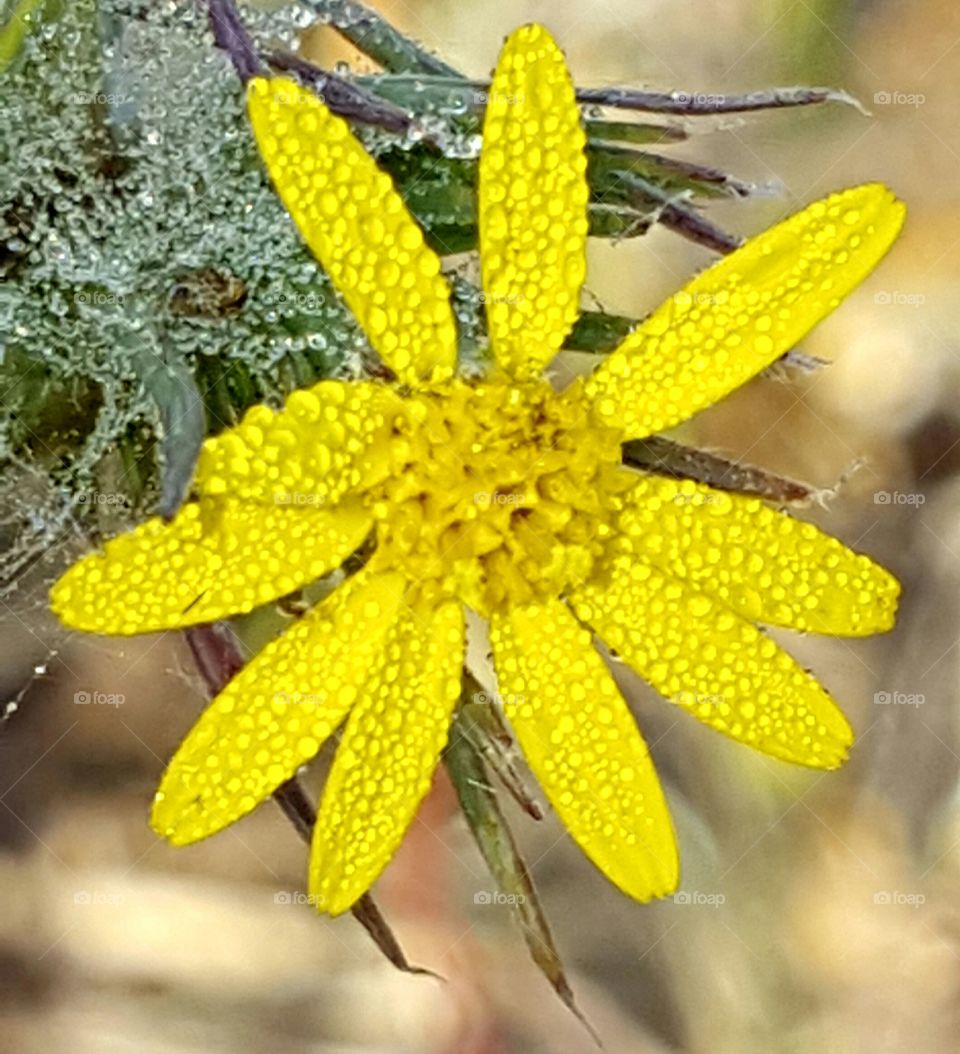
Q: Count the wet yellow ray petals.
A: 10